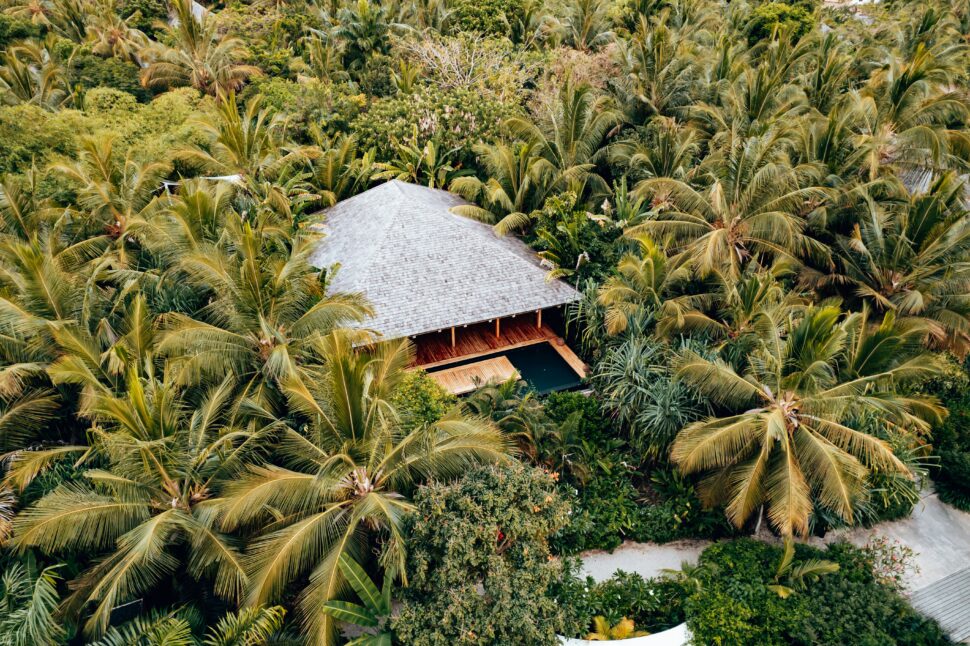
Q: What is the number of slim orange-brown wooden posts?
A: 3